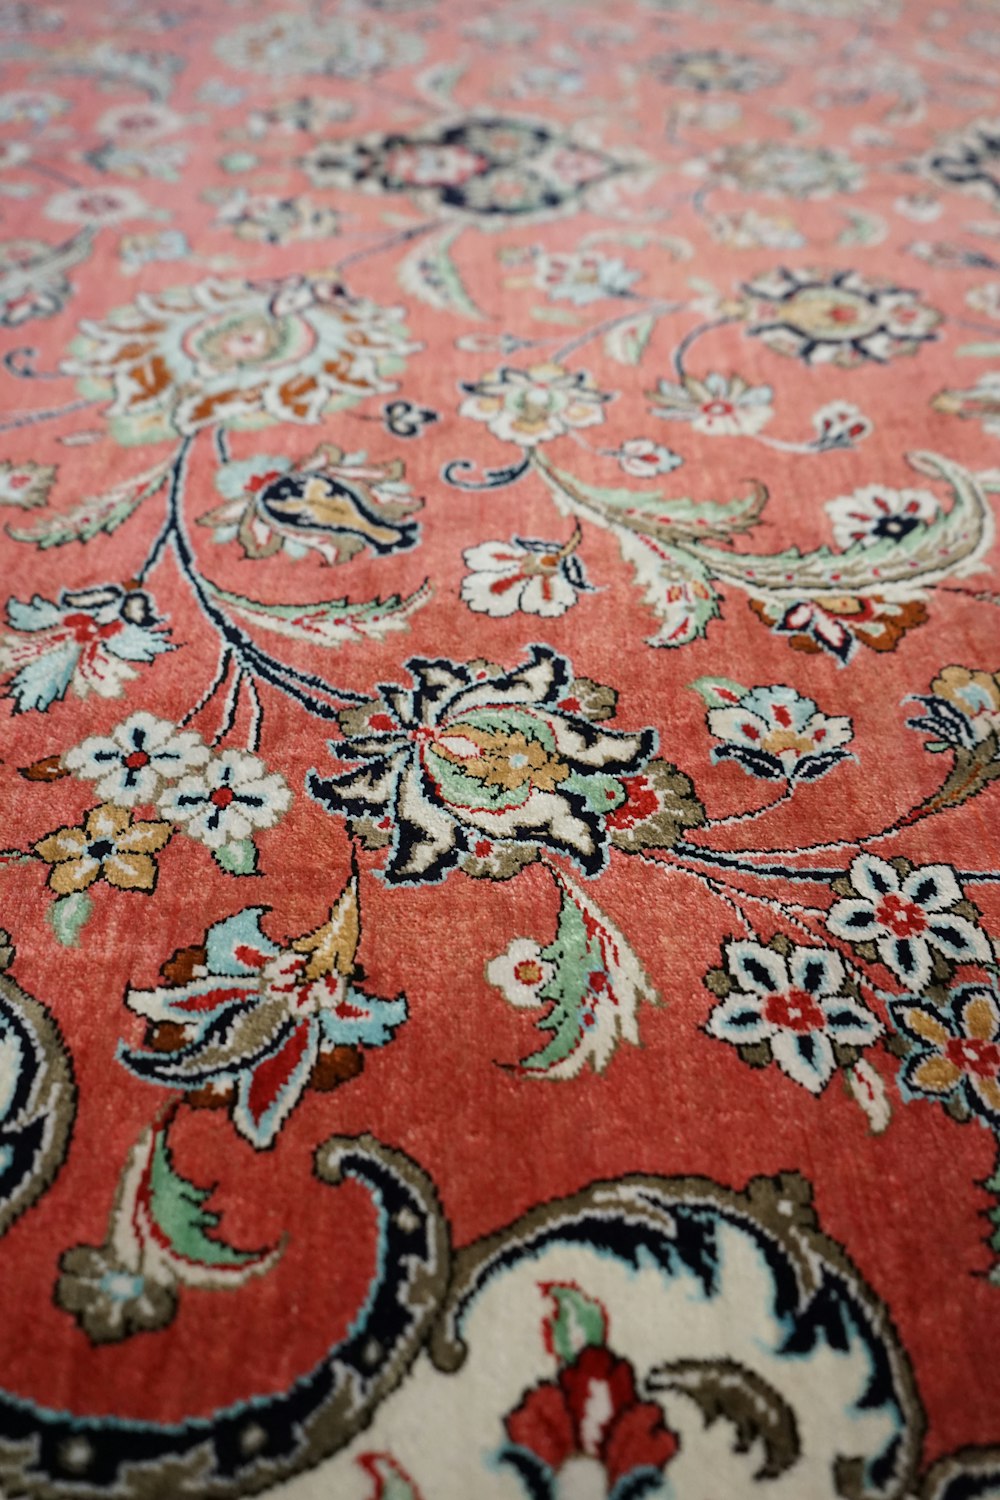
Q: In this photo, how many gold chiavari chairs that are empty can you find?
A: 0